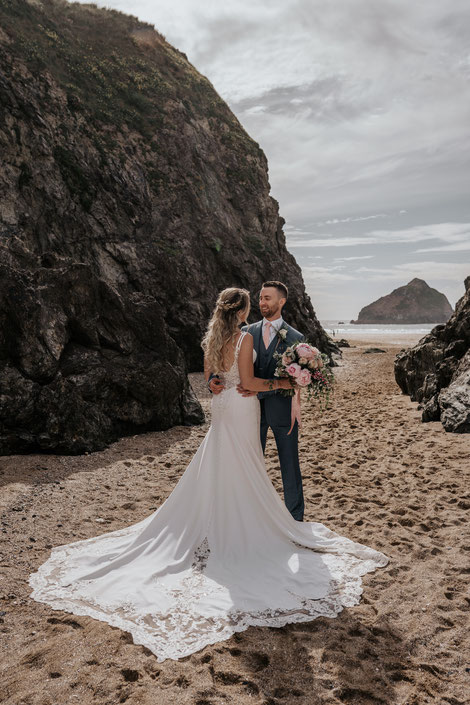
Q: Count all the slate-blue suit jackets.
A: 1